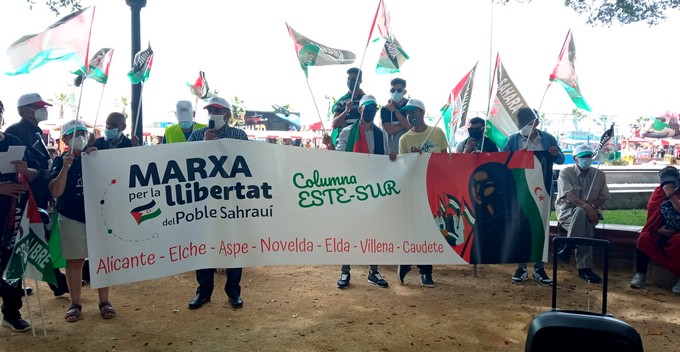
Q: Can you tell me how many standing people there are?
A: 12